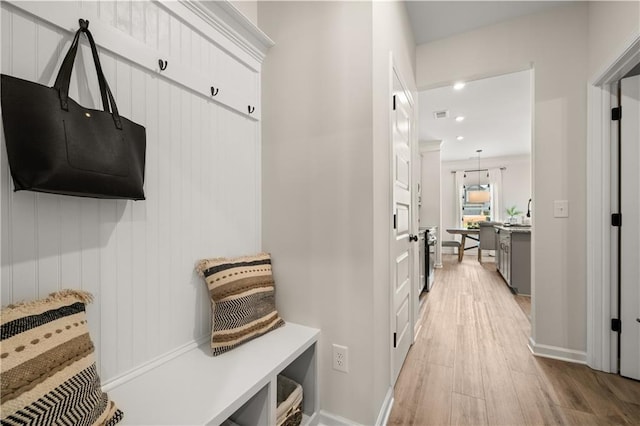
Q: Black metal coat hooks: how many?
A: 4